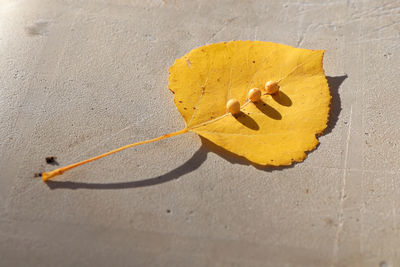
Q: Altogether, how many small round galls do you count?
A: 3